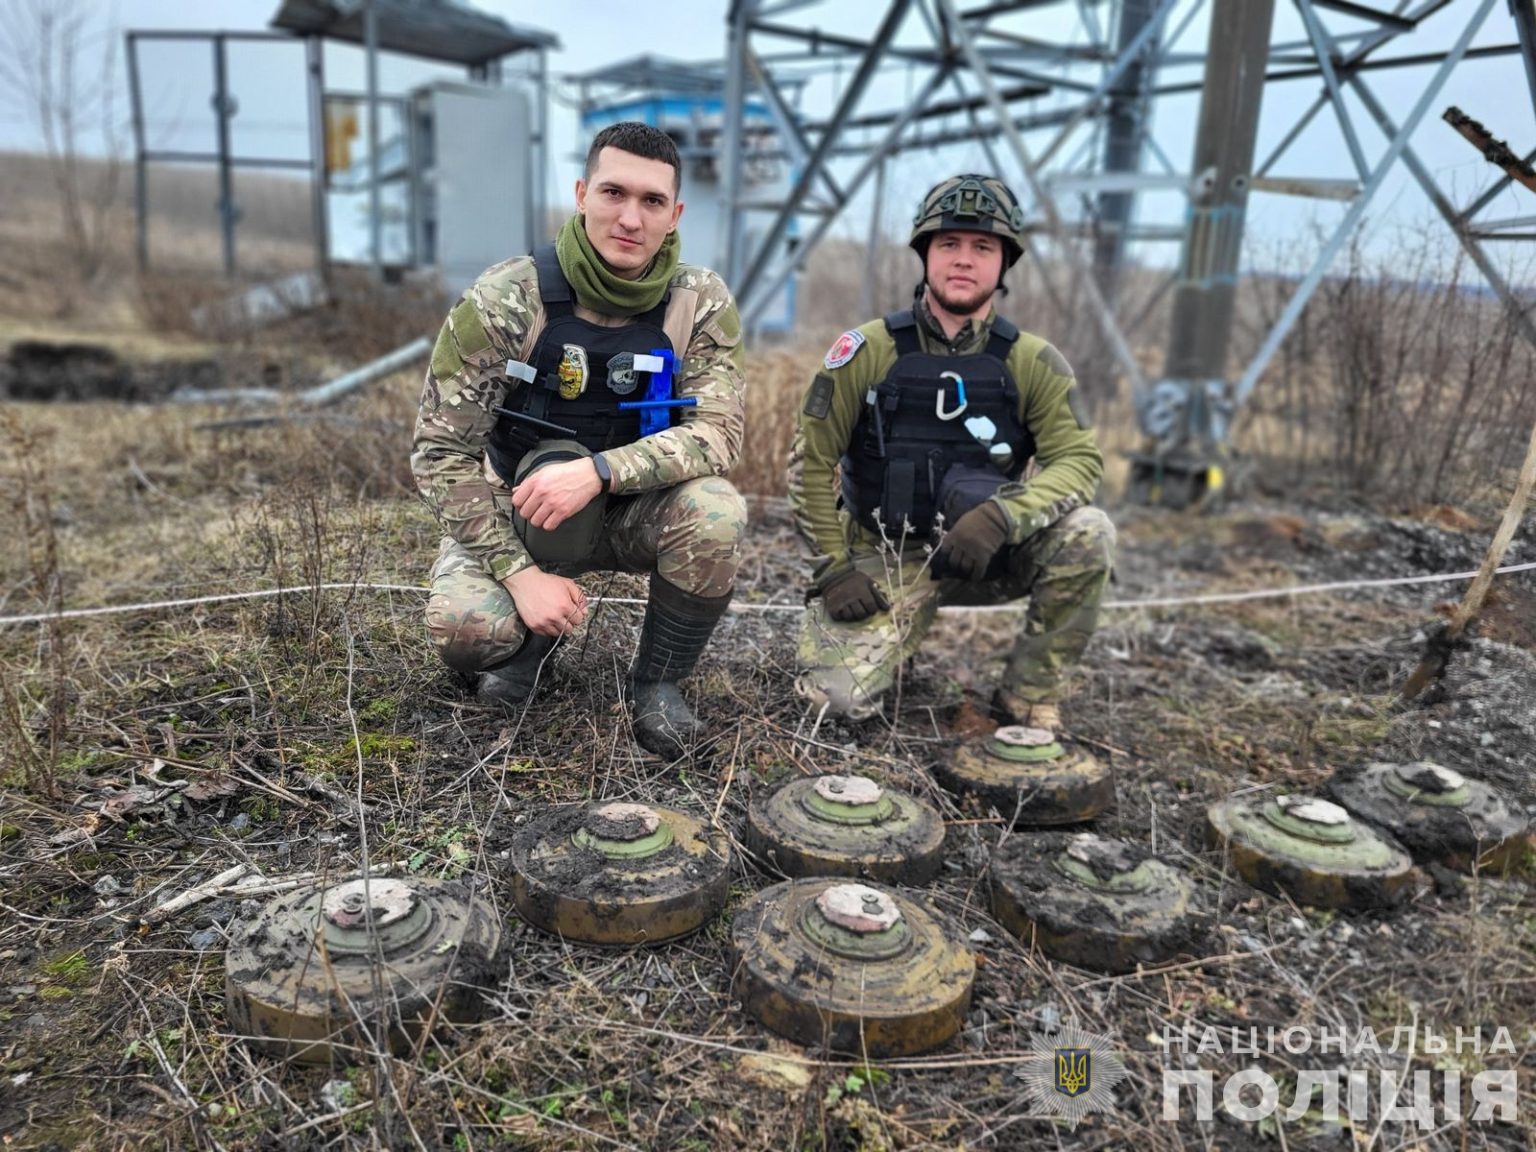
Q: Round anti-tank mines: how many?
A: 8